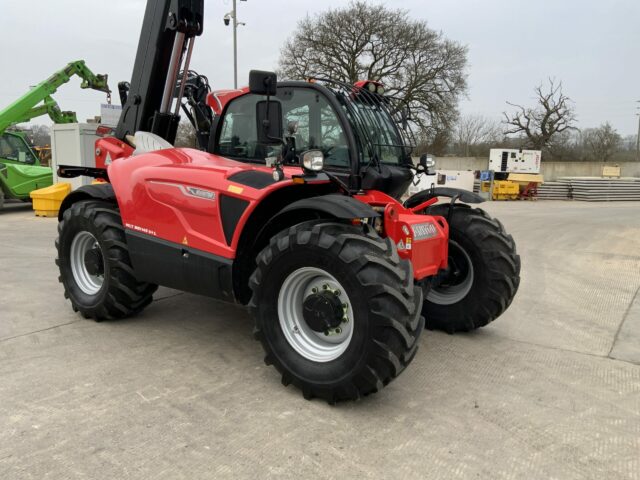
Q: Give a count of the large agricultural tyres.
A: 3